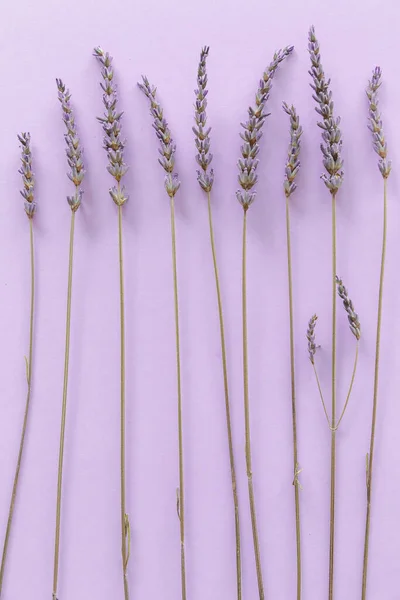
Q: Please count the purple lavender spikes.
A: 11